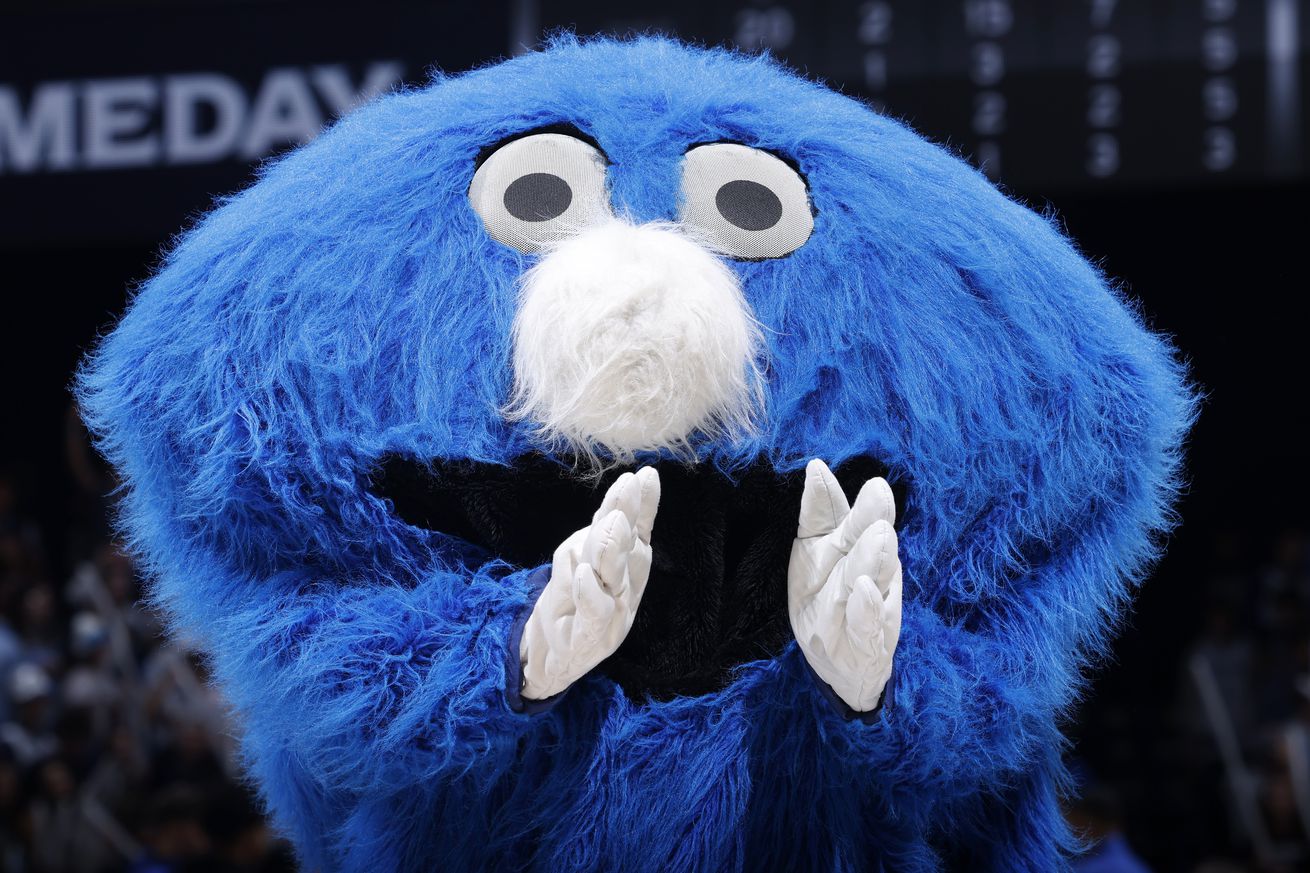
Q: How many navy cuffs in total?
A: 2